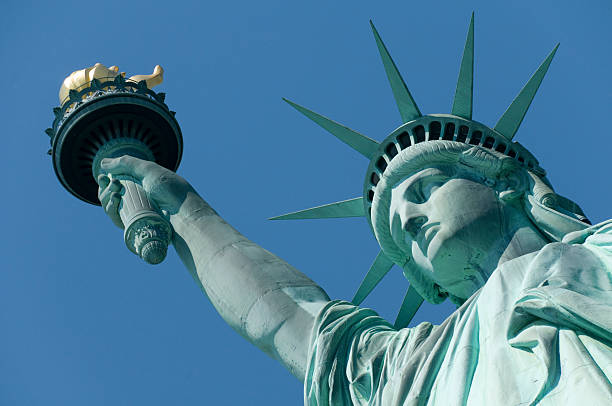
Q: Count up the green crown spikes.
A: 7